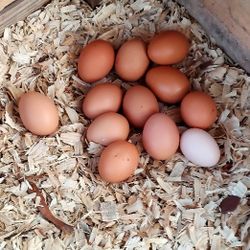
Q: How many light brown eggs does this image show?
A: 11